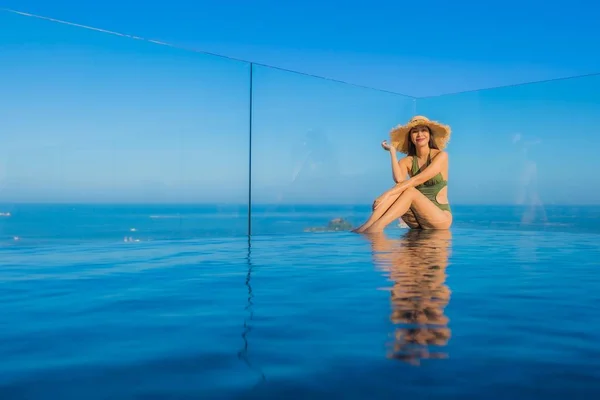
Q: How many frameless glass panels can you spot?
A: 3